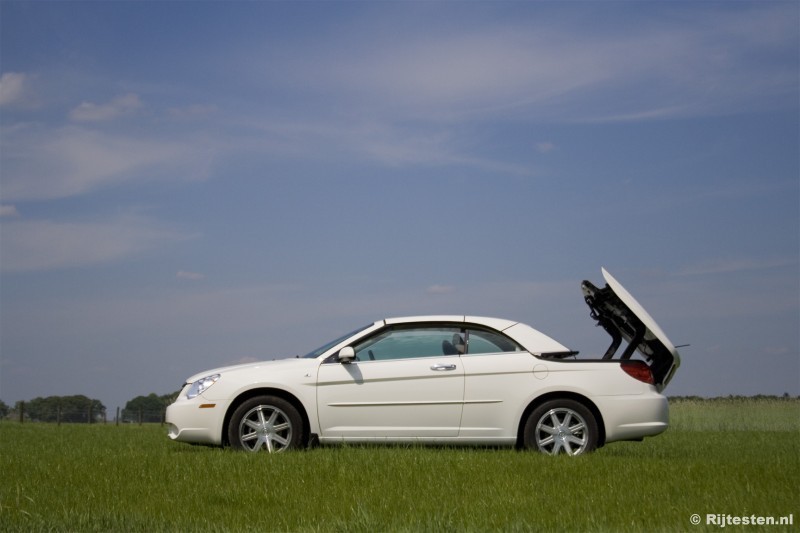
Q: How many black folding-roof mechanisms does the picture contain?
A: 1